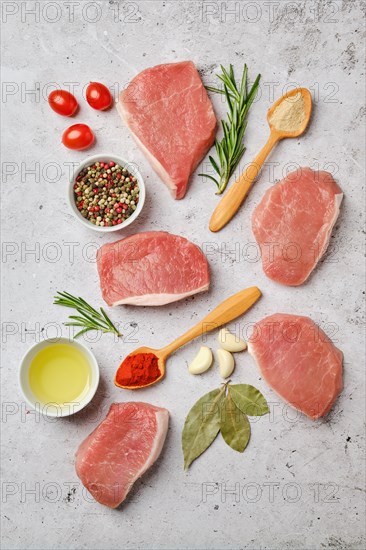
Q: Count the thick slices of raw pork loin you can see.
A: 5